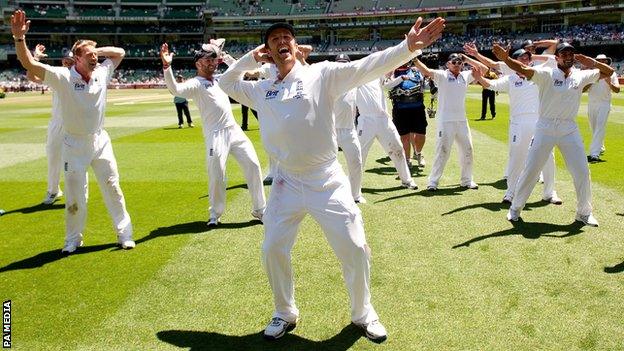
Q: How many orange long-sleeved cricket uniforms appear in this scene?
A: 0